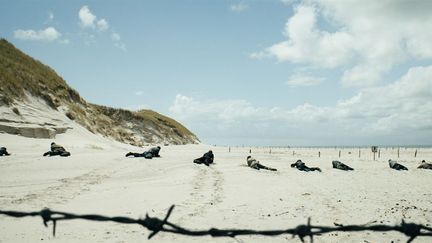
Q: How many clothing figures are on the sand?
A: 9